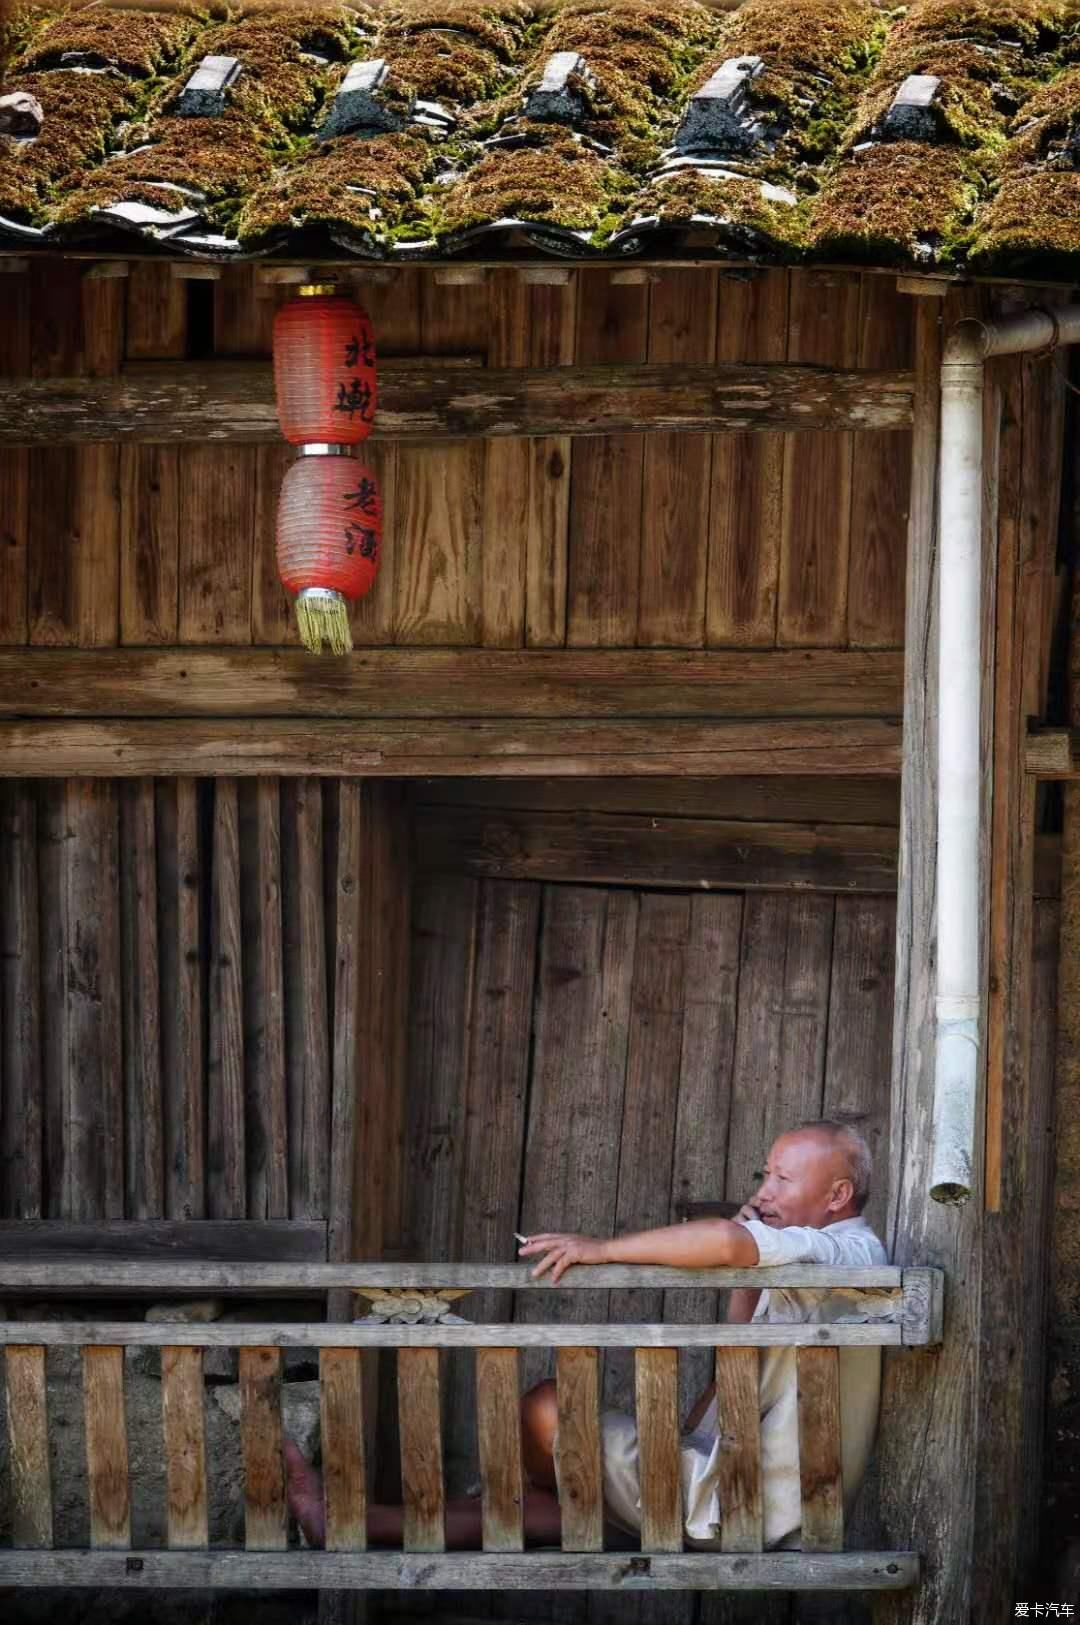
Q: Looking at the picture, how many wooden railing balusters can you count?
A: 11